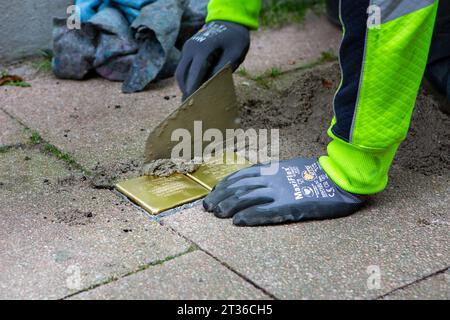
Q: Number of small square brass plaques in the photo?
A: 2